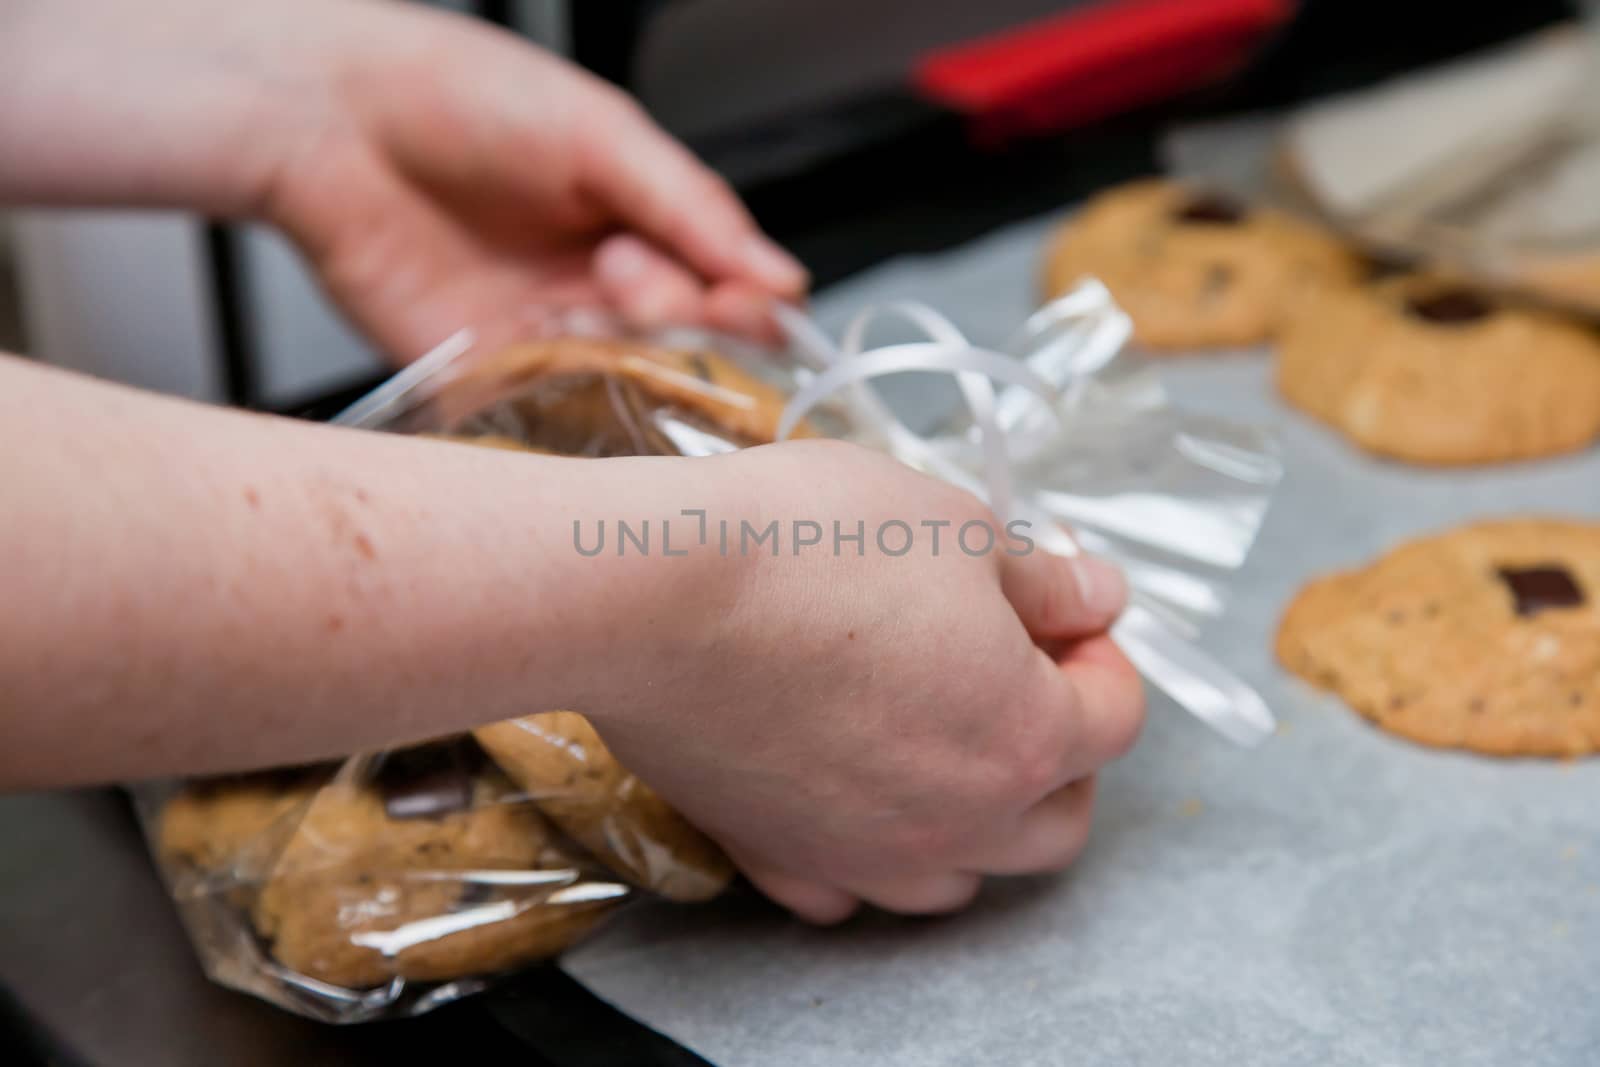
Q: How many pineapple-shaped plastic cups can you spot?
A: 0